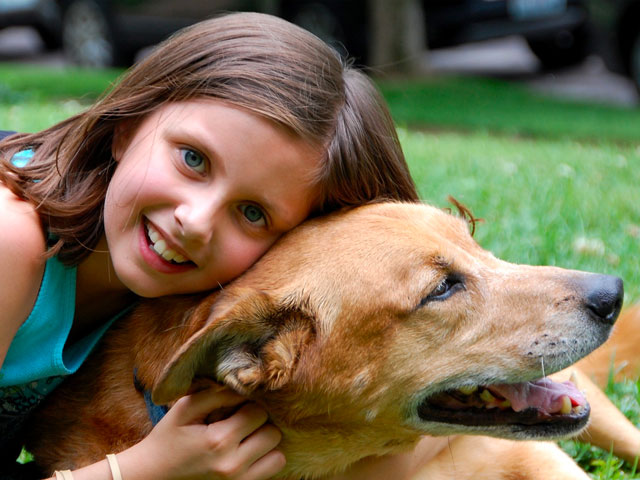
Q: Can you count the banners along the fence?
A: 0